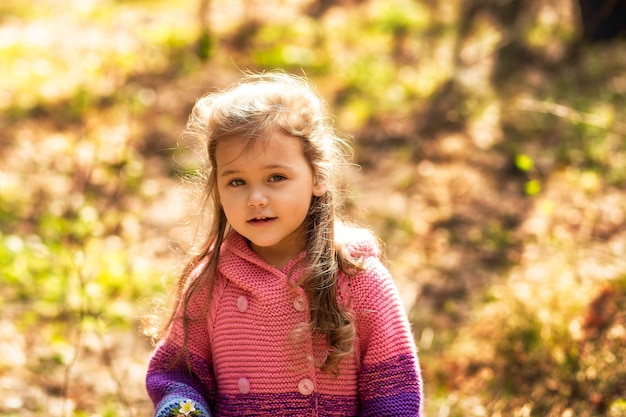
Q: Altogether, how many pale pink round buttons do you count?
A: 4